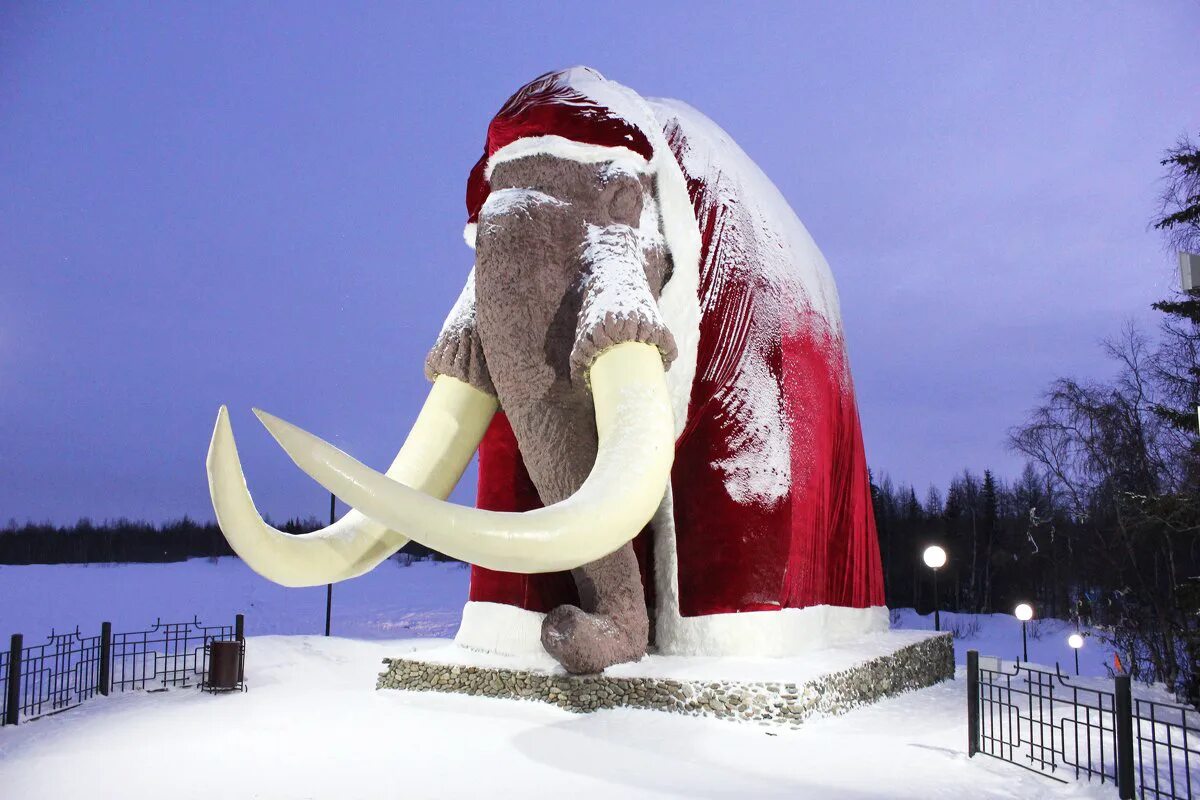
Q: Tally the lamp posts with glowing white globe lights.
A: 3